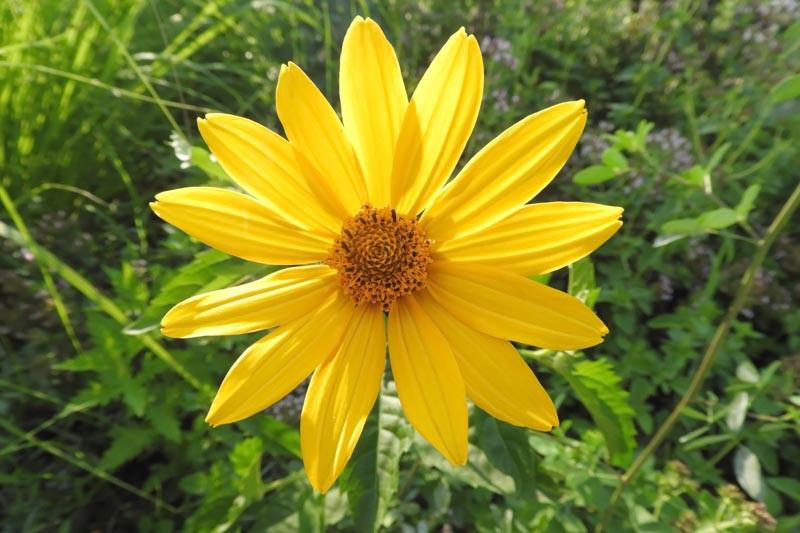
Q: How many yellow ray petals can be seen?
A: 13